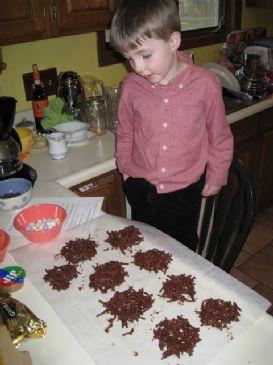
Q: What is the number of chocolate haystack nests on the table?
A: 9